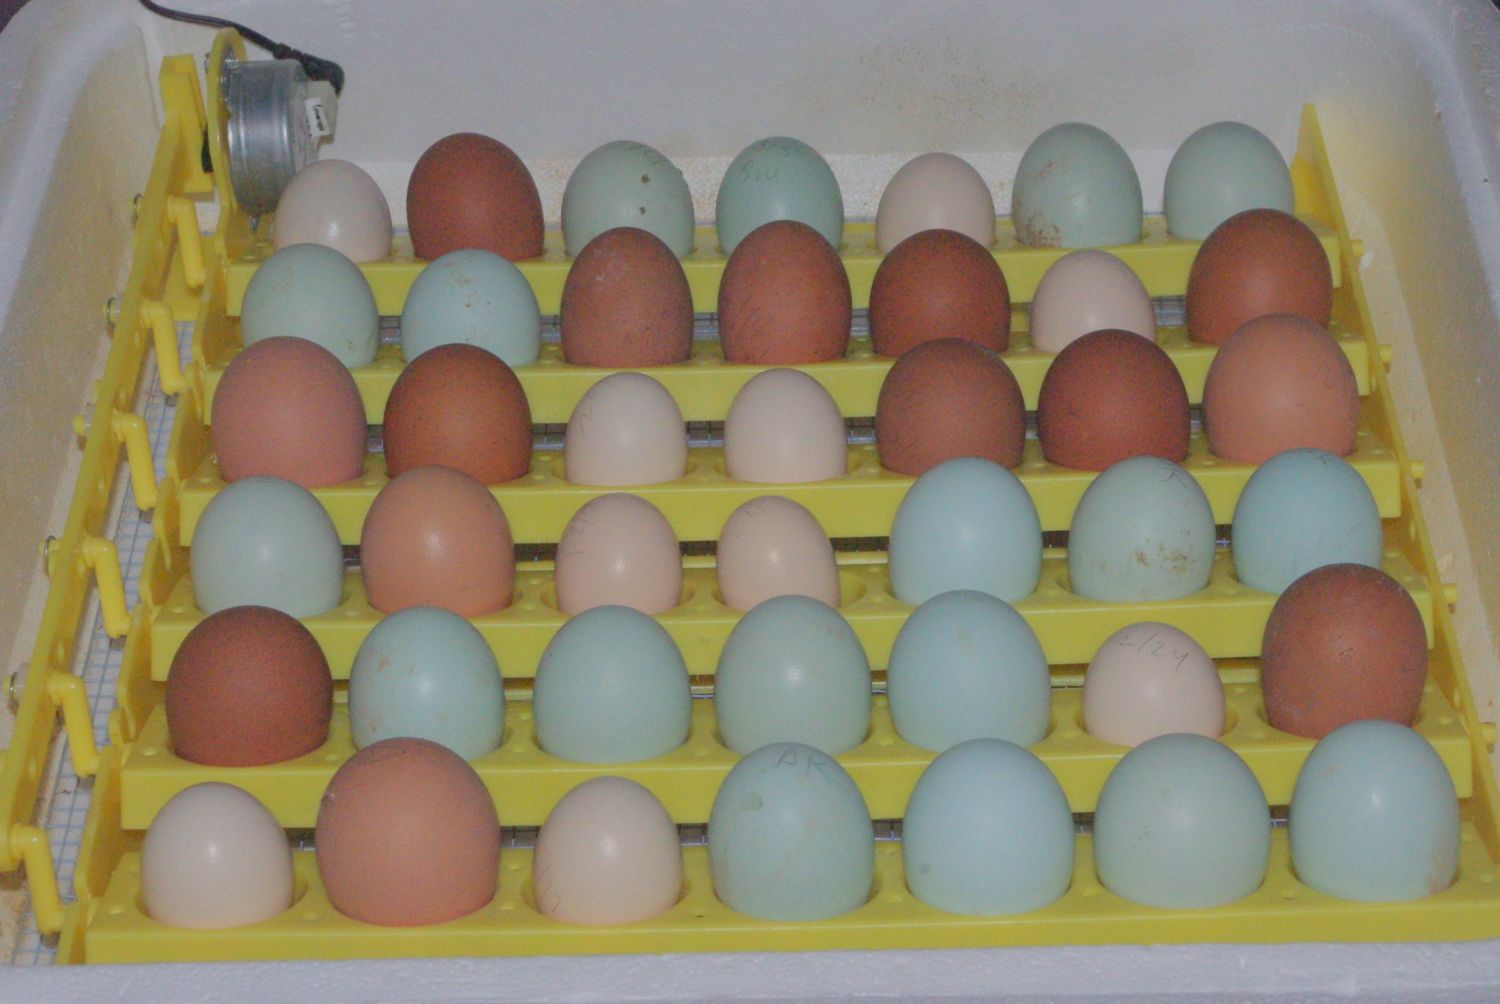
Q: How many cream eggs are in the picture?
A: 10